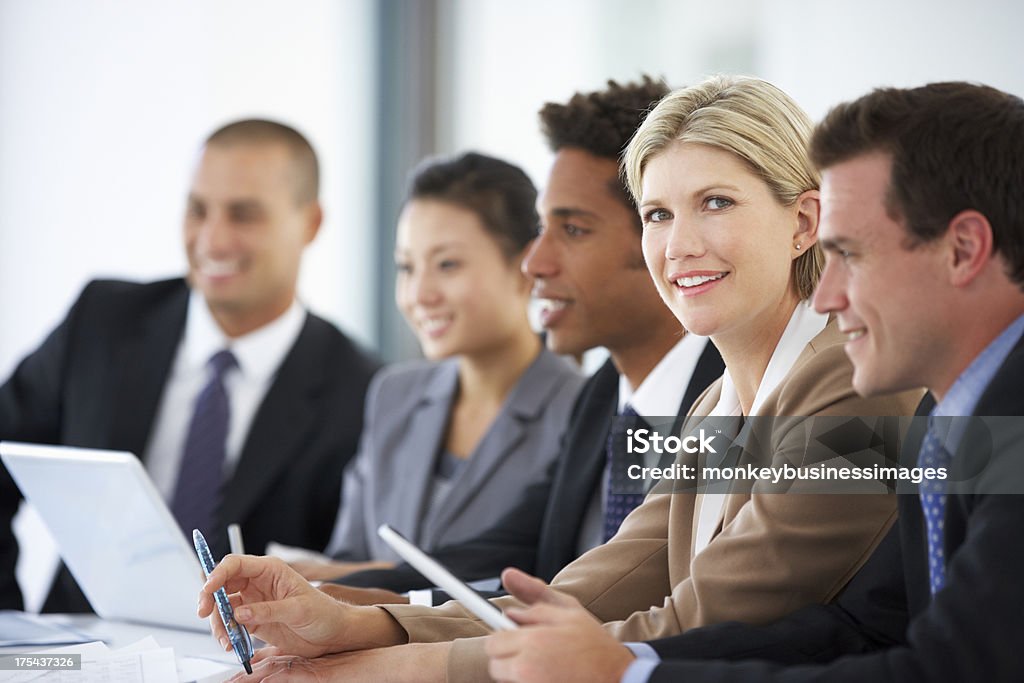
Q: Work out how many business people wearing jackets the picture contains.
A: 5